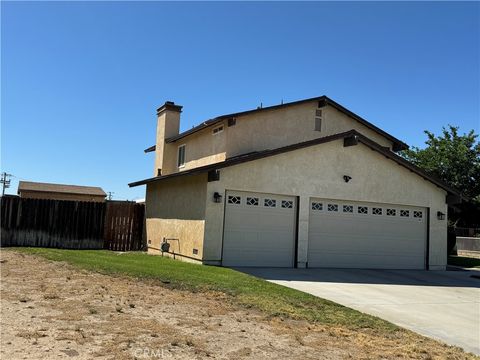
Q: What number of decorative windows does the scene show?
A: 12